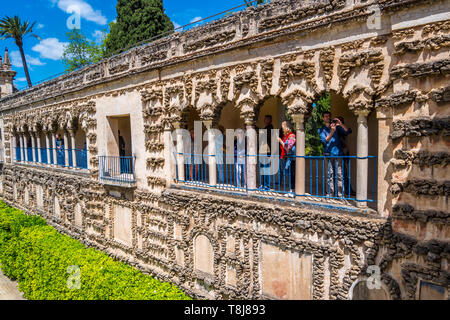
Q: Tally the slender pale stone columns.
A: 13